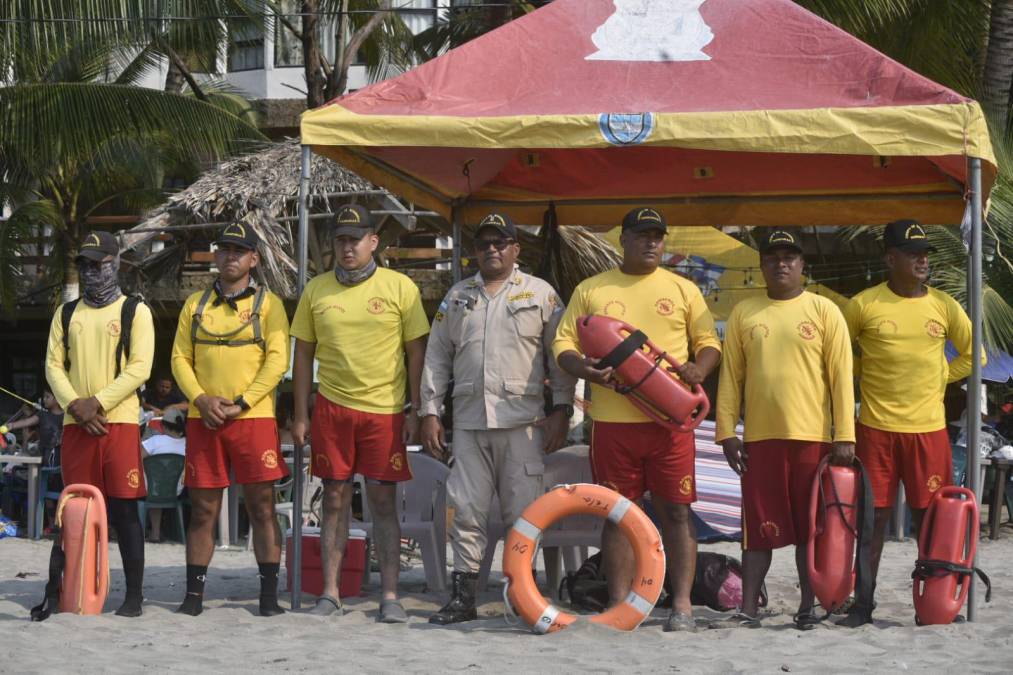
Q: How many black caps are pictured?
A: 7